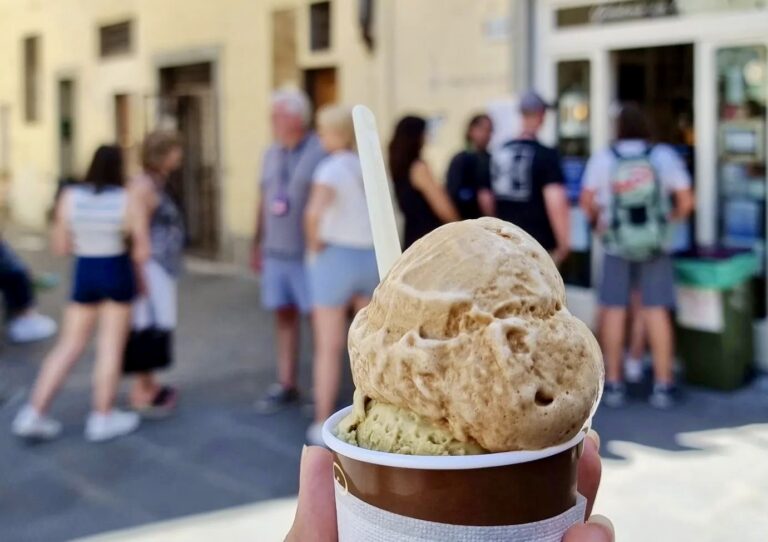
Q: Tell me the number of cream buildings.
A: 1